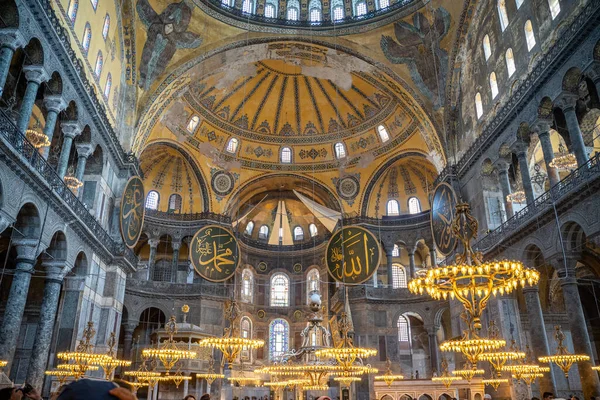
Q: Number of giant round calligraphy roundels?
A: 4